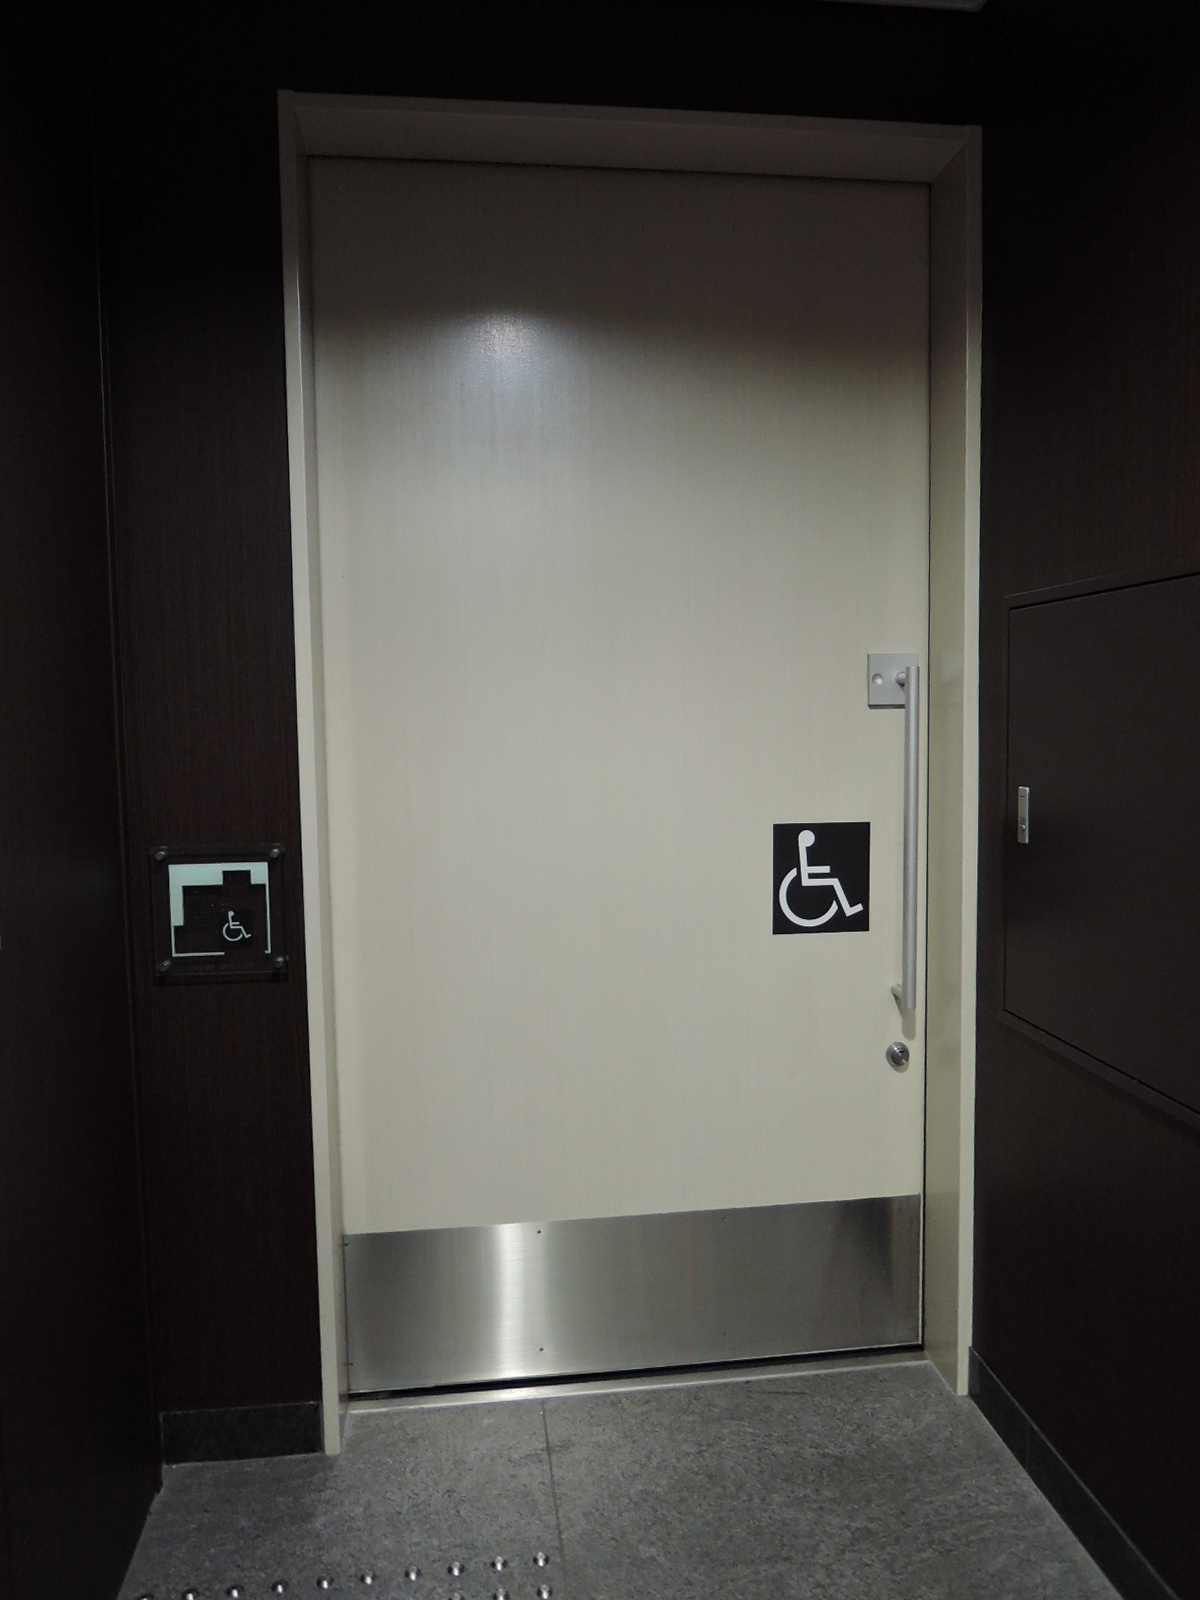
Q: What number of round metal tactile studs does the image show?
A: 13